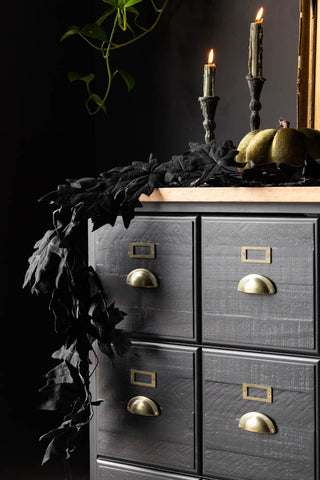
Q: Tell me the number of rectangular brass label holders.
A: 4